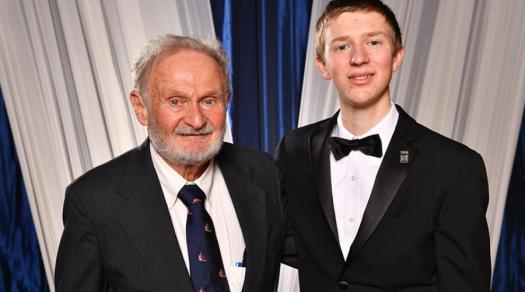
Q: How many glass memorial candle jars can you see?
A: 0